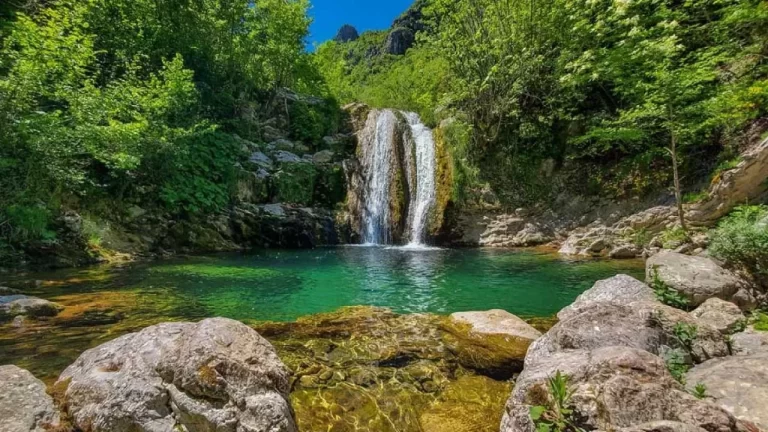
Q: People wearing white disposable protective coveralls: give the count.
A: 0